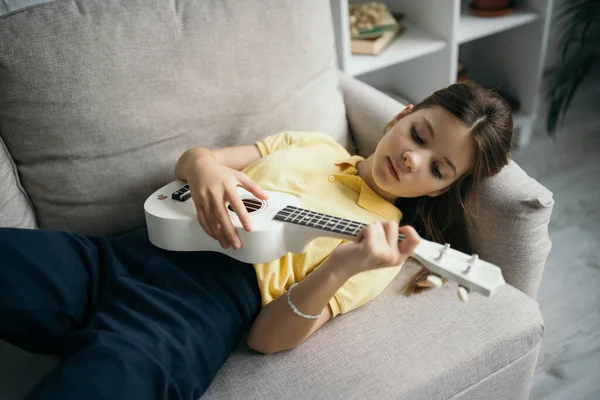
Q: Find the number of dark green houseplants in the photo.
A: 1